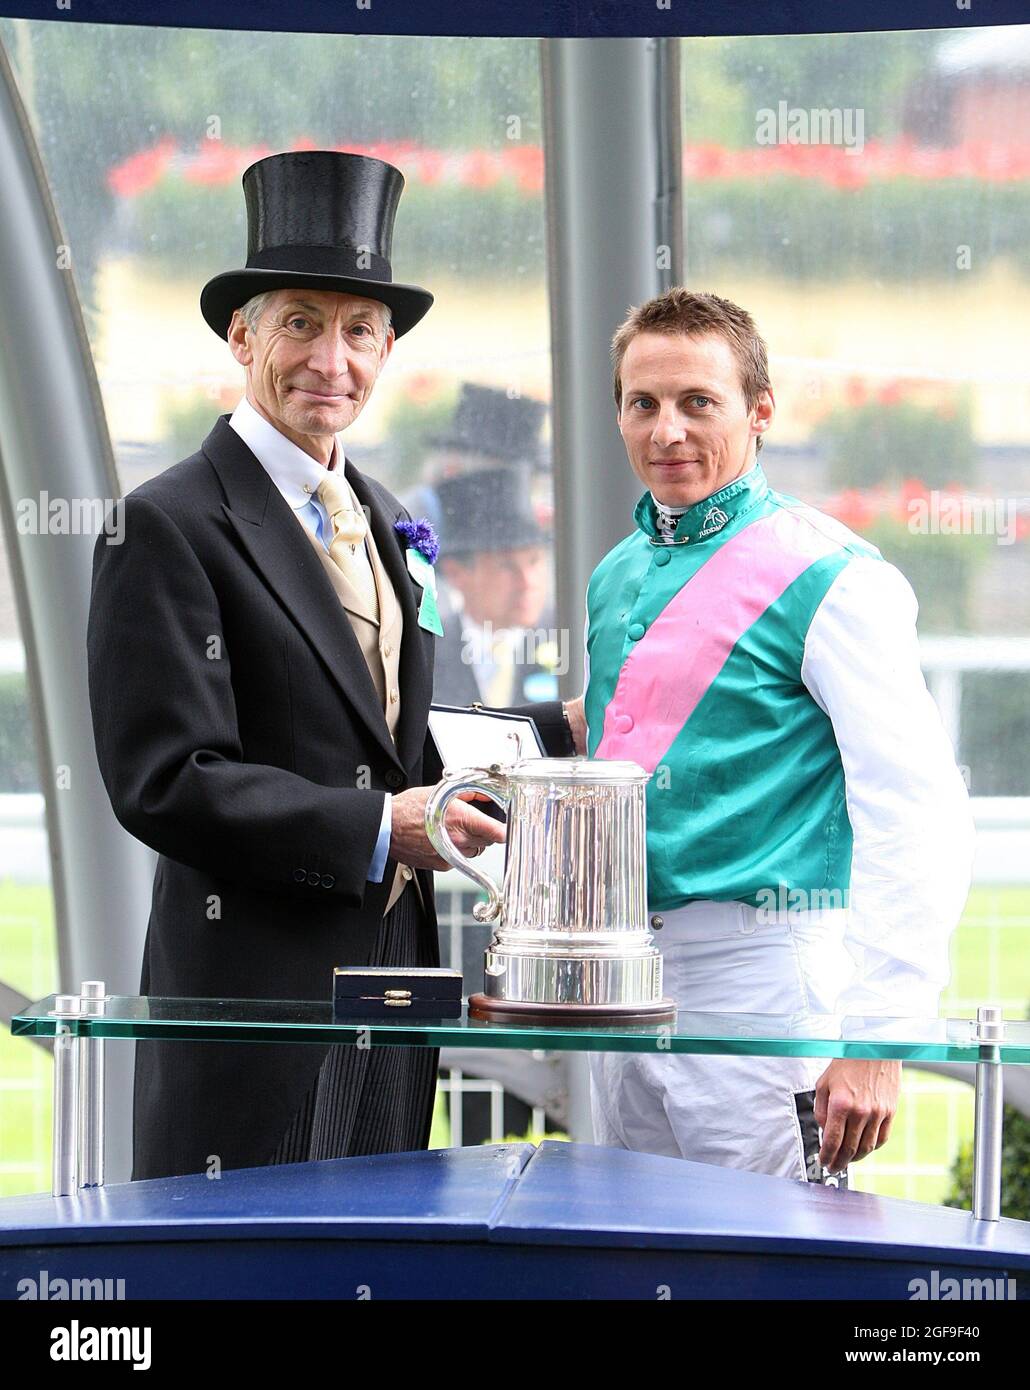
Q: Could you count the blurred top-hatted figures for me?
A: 2